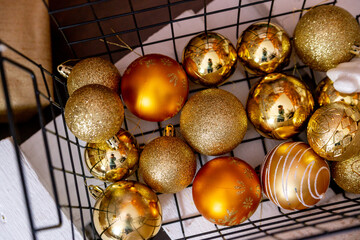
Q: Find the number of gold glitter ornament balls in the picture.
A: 6